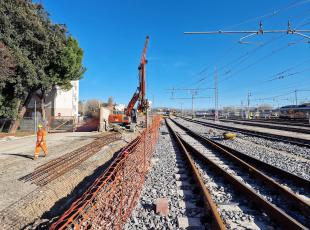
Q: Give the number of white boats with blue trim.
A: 0